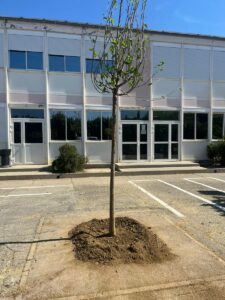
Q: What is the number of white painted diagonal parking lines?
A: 4